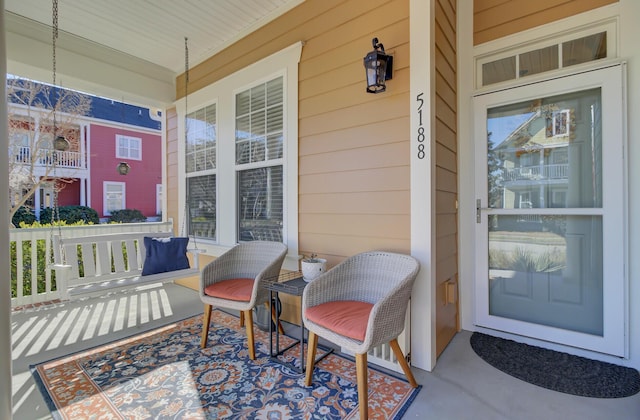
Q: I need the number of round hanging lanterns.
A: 2